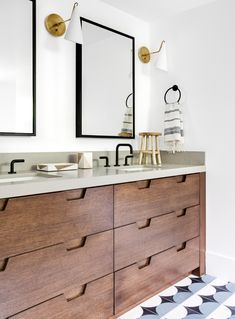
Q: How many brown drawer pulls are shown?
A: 11